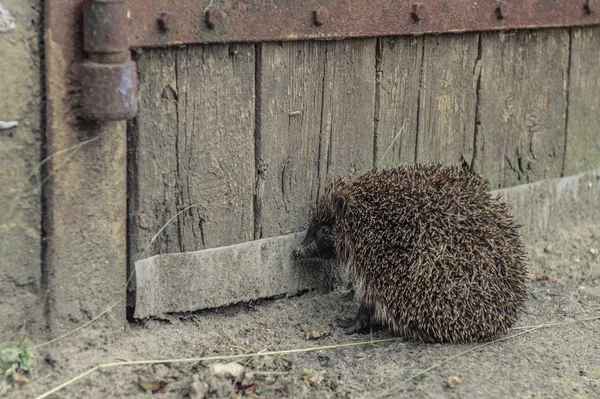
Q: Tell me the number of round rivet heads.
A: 6